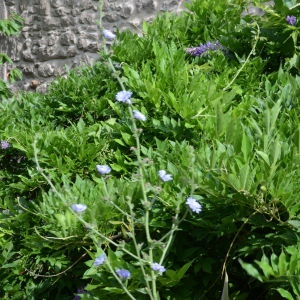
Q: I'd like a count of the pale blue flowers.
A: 10